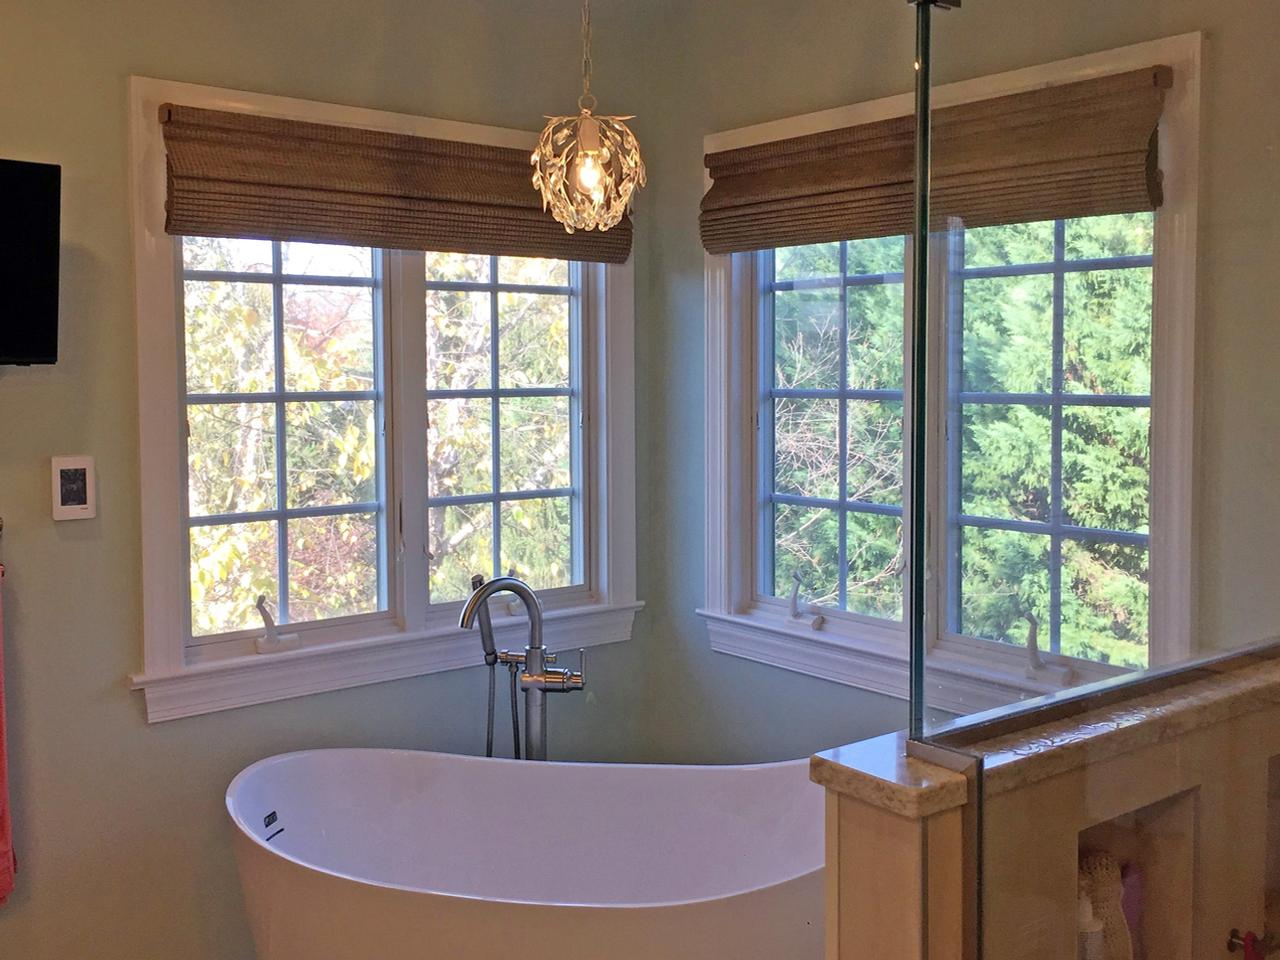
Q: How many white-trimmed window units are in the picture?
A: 2